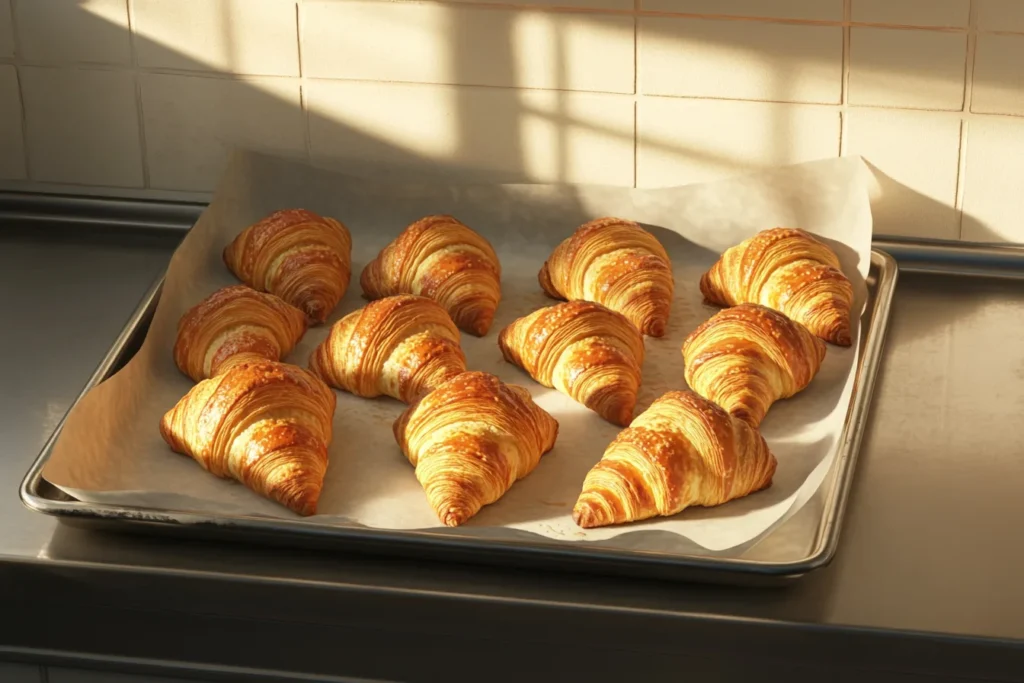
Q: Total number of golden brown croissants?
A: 11